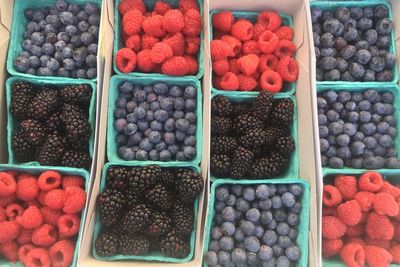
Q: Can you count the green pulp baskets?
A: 12